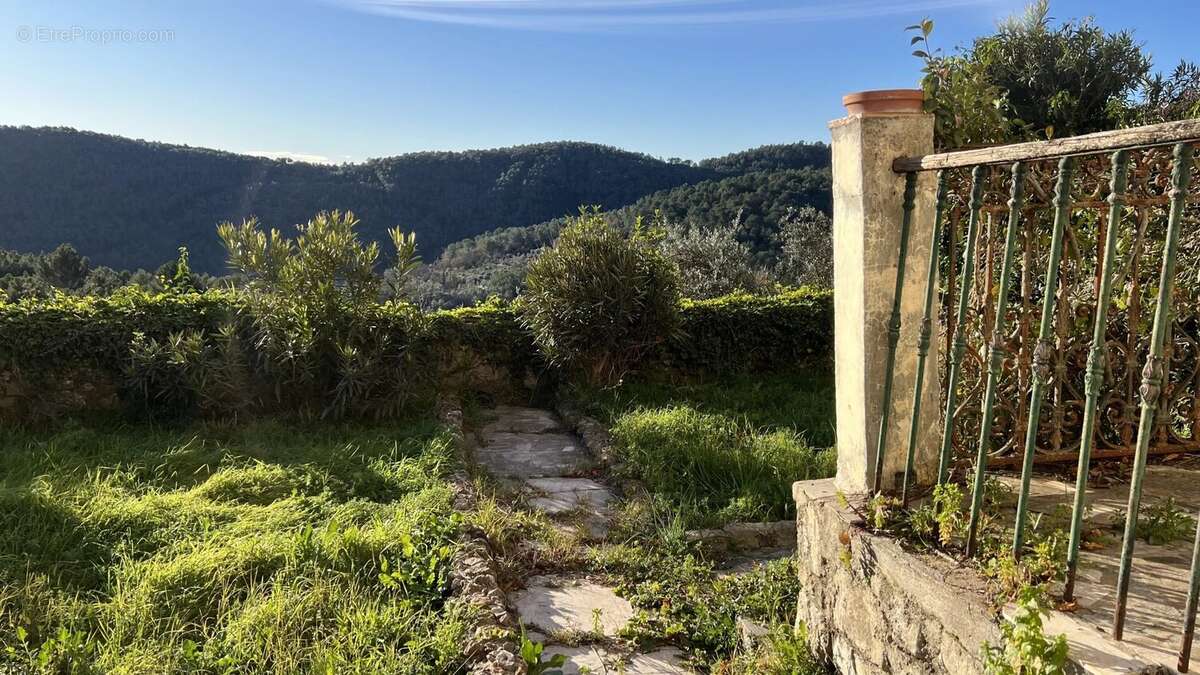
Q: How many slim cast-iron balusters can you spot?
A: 8